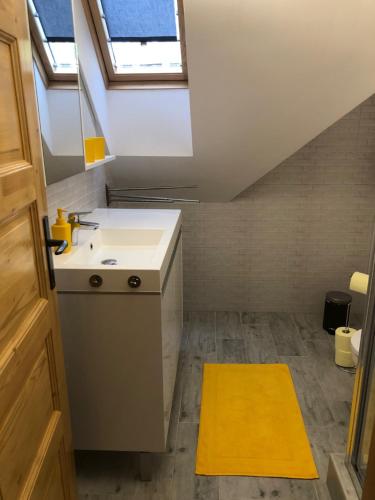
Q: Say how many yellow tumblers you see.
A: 2